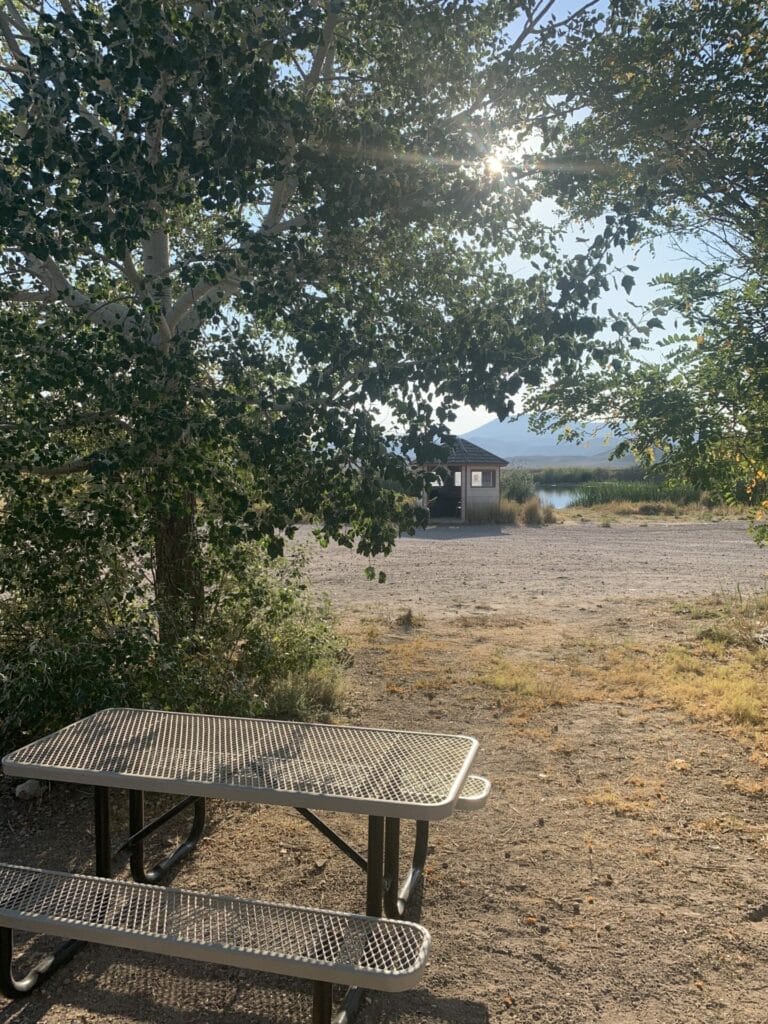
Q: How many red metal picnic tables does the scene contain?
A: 0